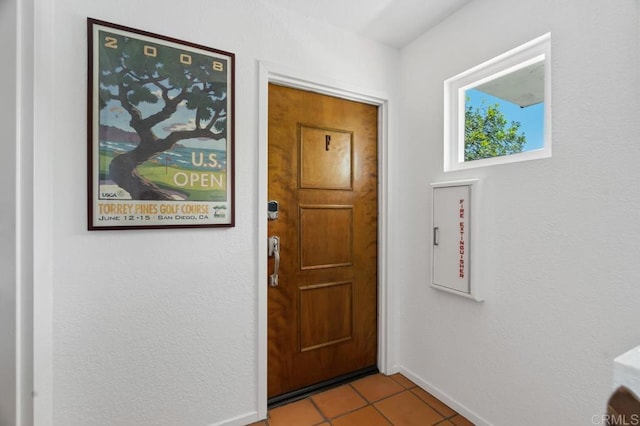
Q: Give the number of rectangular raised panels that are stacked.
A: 3